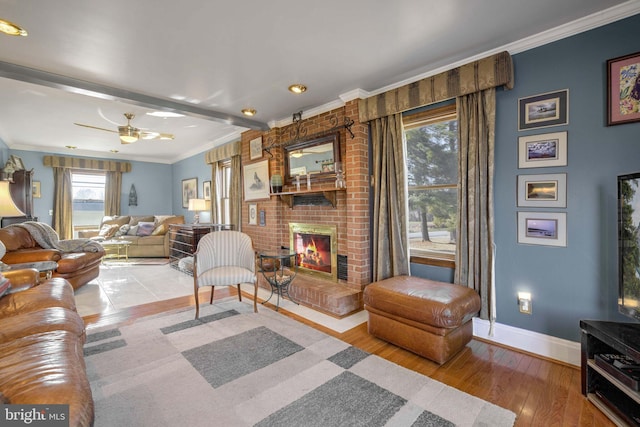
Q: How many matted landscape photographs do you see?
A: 4